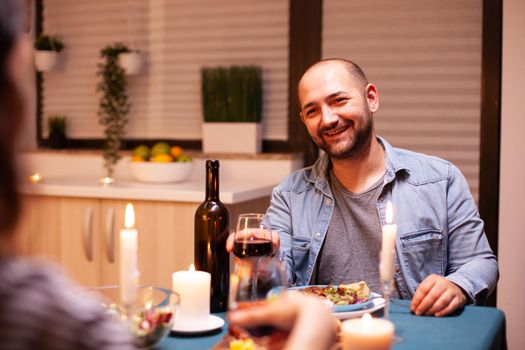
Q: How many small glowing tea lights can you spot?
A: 2